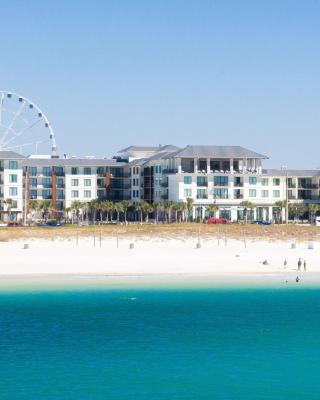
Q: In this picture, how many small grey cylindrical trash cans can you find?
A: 5